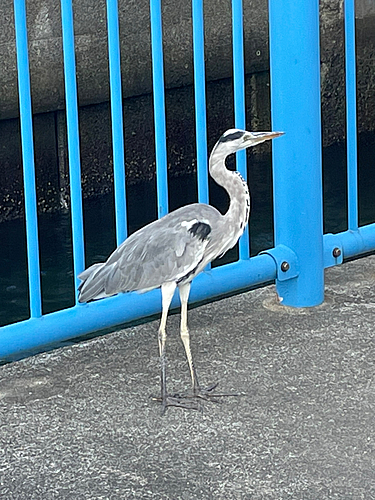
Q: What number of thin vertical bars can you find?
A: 7